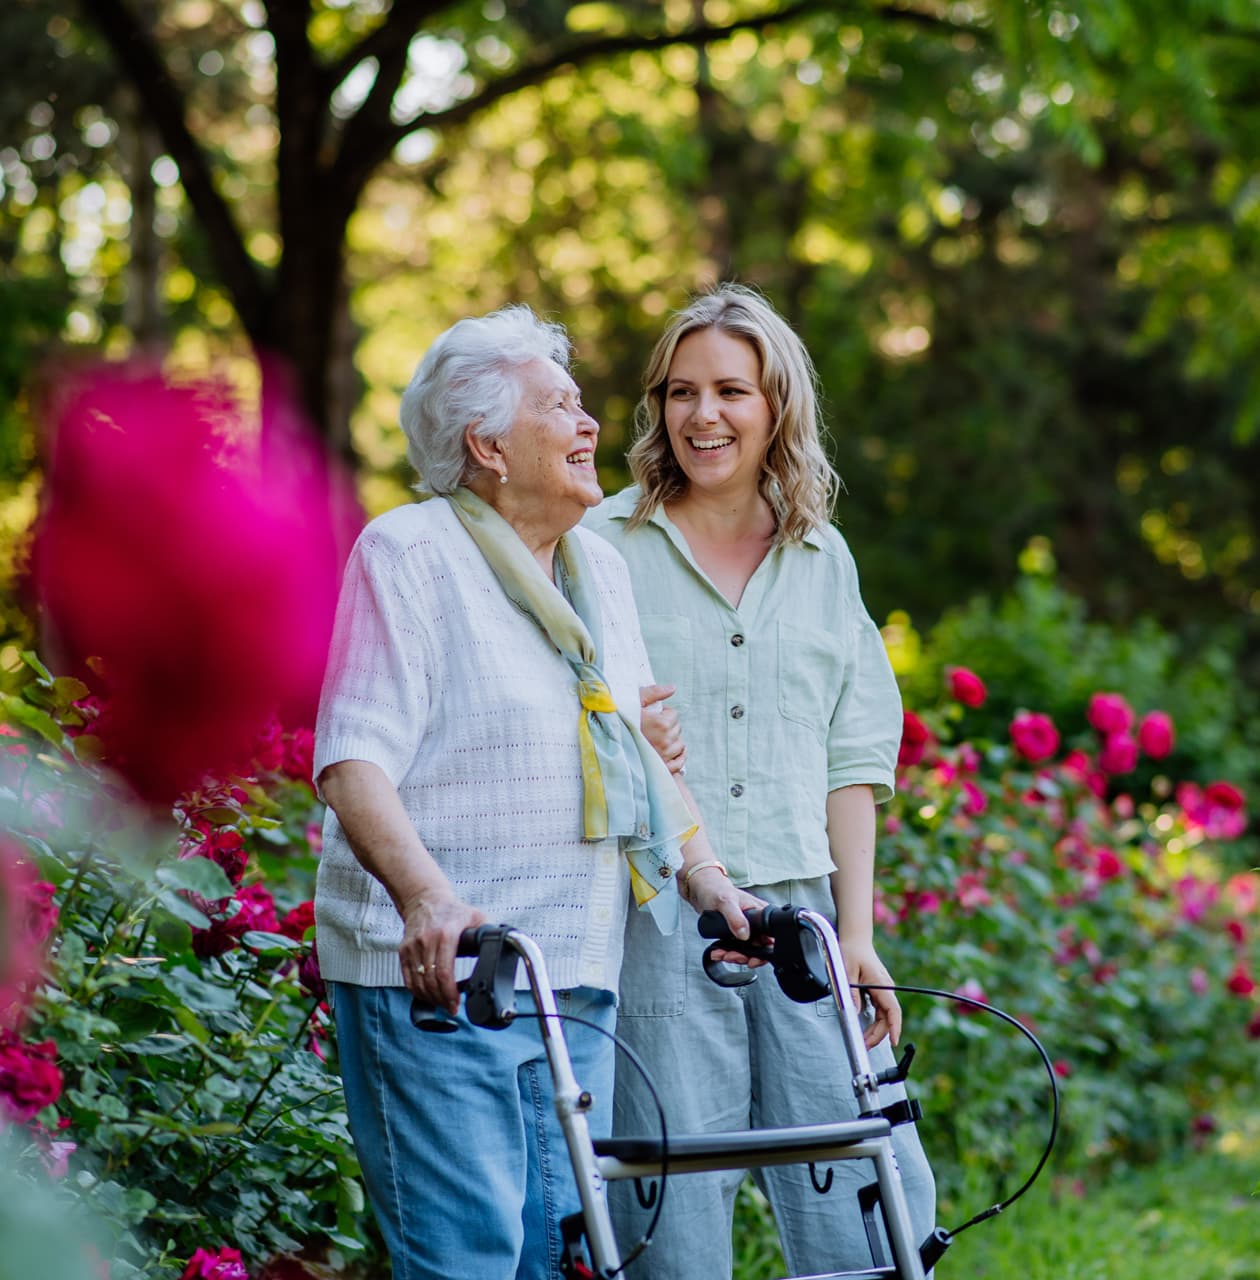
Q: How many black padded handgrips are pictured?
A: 2